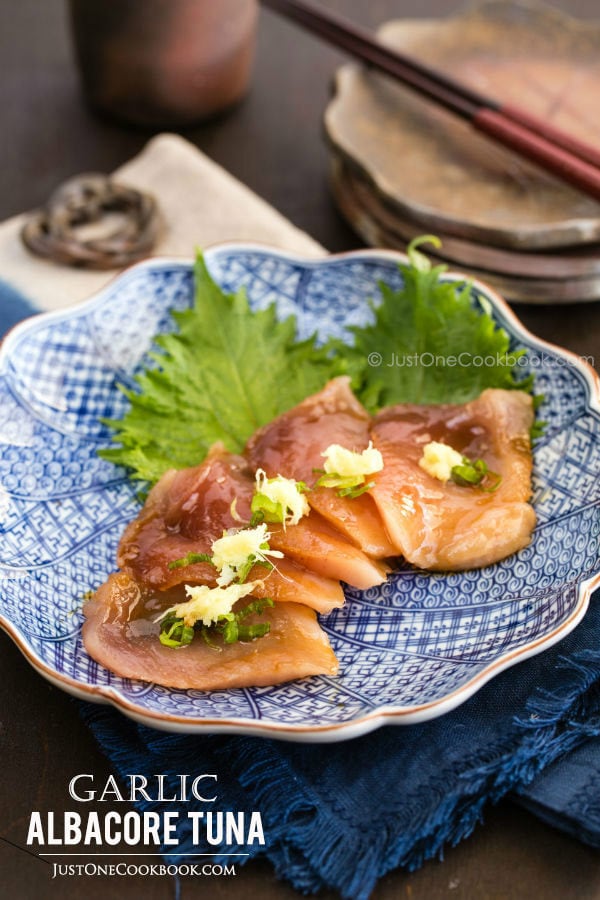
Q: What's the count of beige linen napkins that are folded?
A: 1